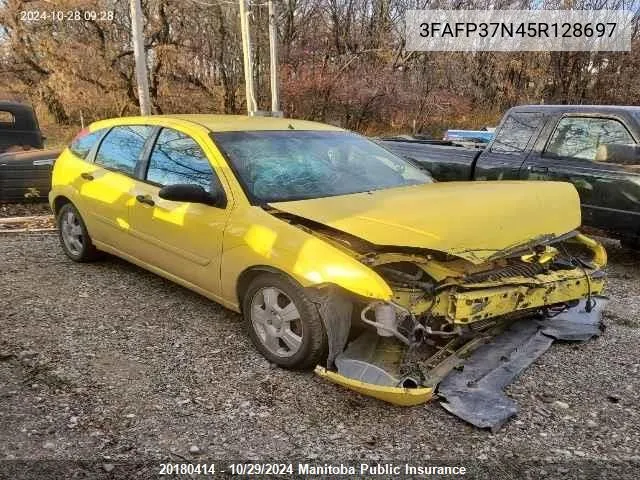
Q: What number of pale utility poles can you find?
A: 3